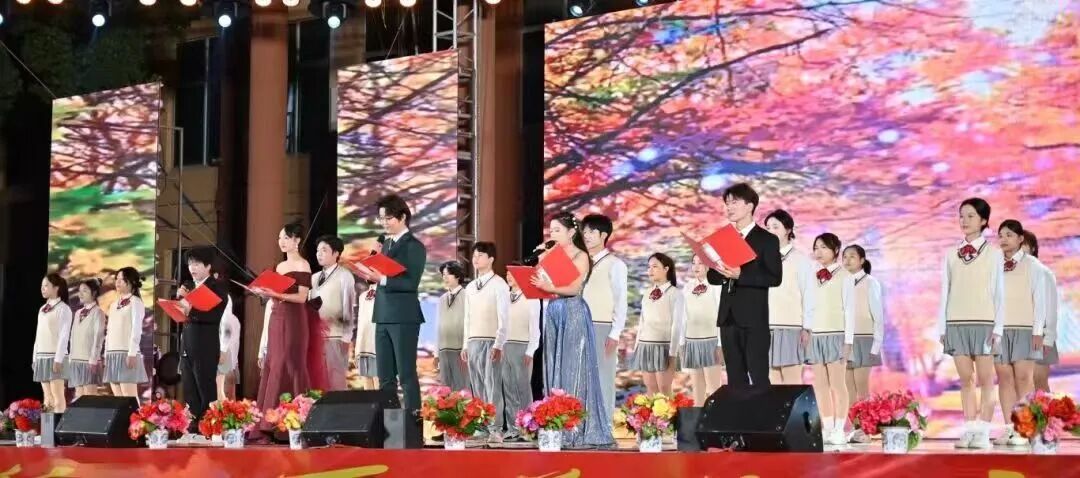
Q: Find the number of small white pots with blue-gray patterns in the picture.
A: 9